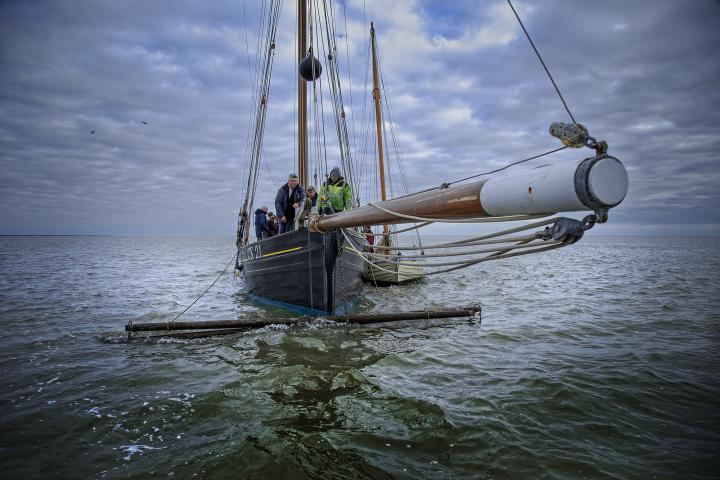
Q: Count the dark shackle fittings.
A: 2